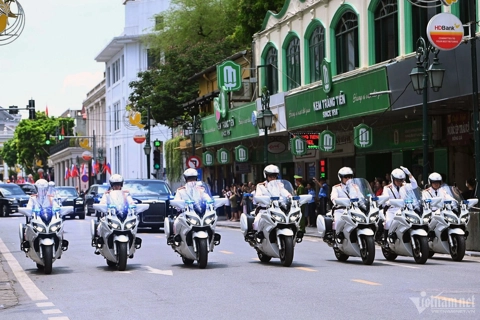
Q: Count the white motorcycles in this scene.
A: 7